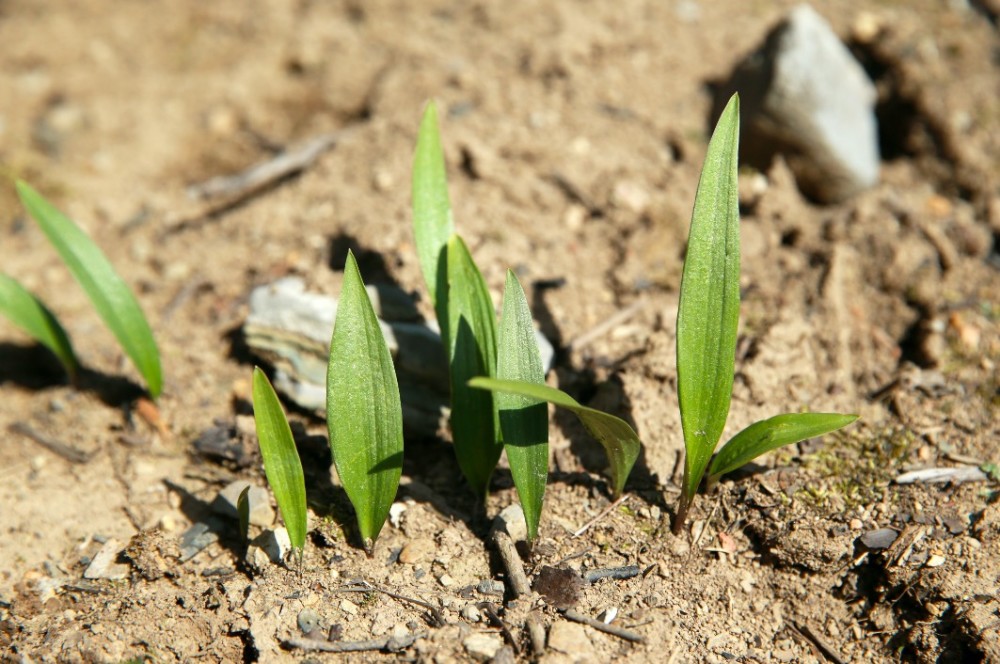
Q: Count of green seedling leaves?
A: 11